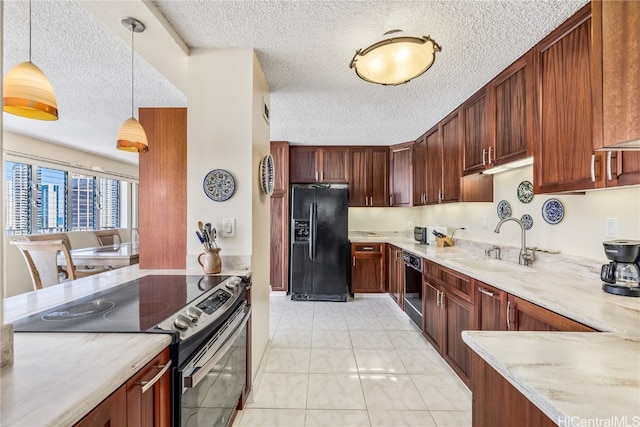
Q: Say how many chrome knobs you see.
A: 4